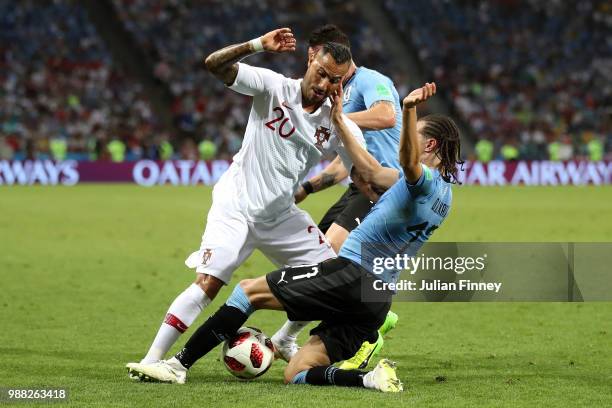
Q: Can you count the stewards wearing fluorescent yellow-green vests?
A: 8